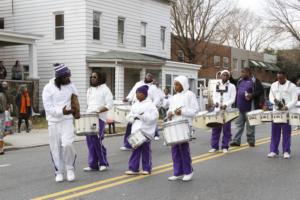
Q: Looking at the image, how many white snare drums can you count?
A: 3